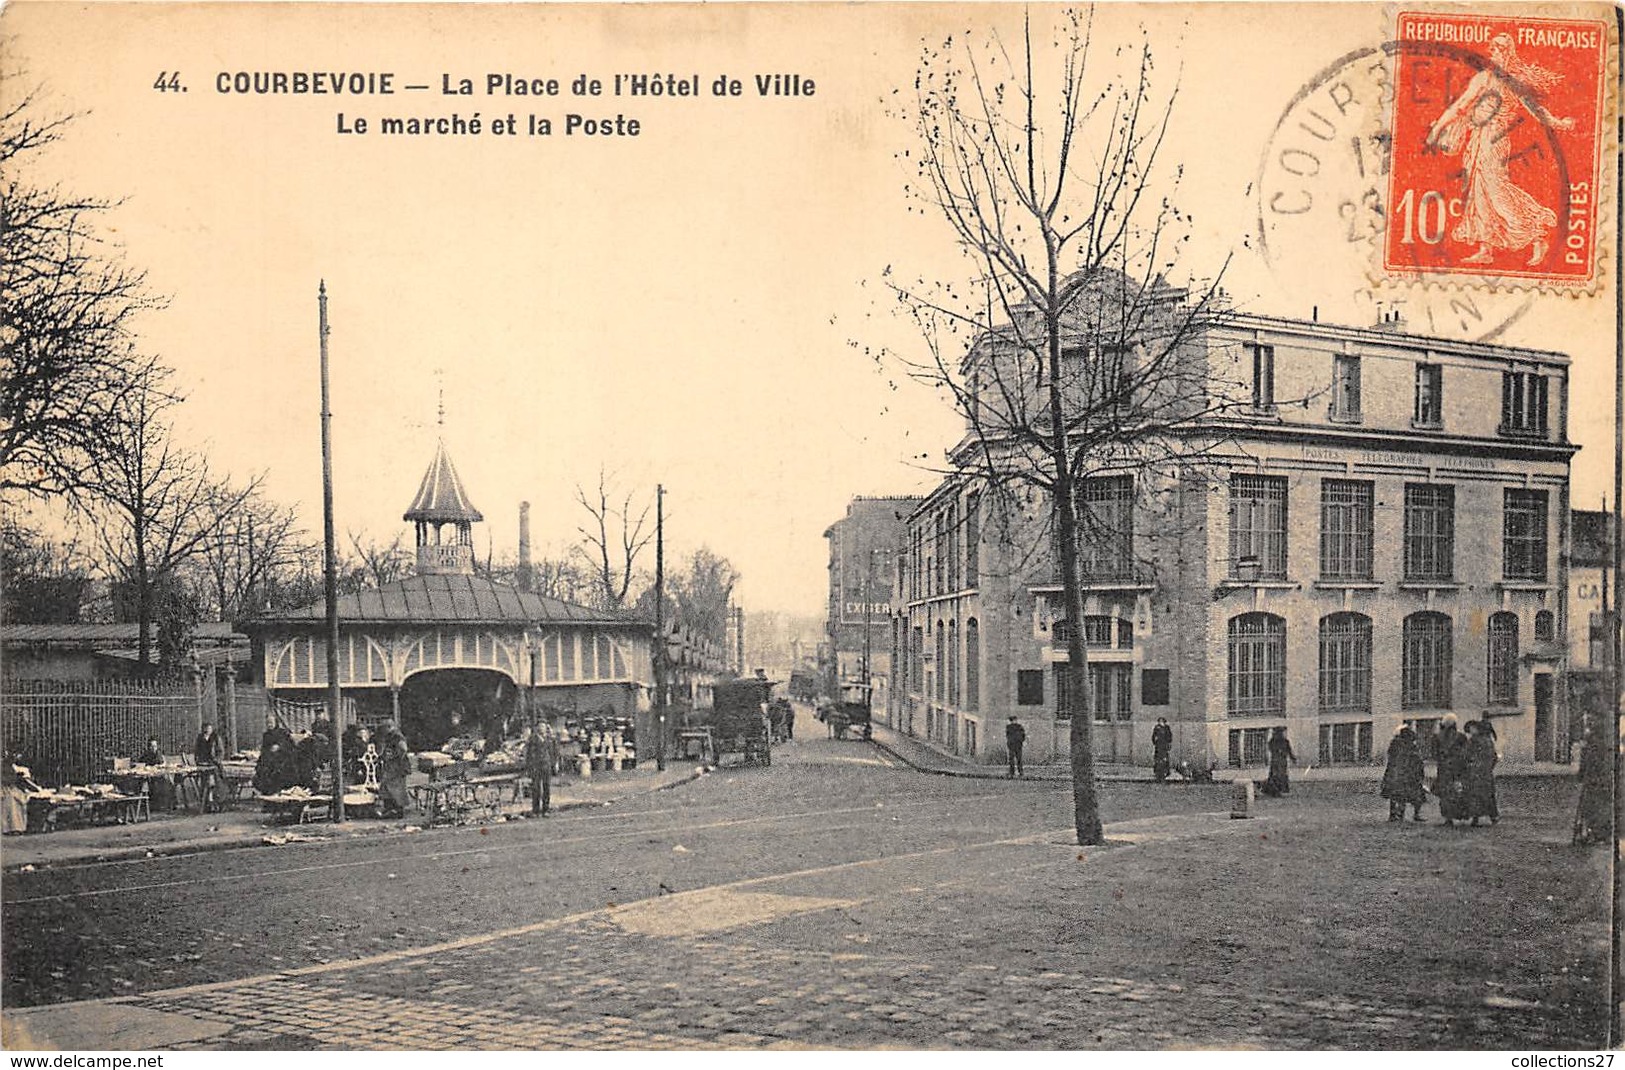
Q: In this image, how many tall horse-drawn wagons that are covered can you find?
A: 1